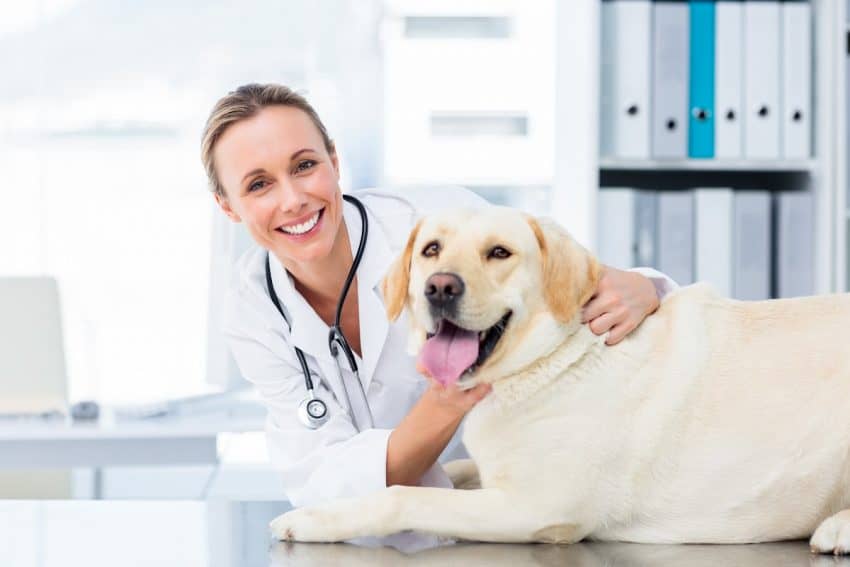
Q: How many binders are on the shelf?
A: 12